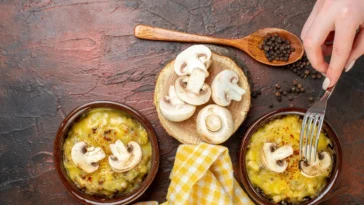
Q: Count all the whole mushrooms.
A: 1